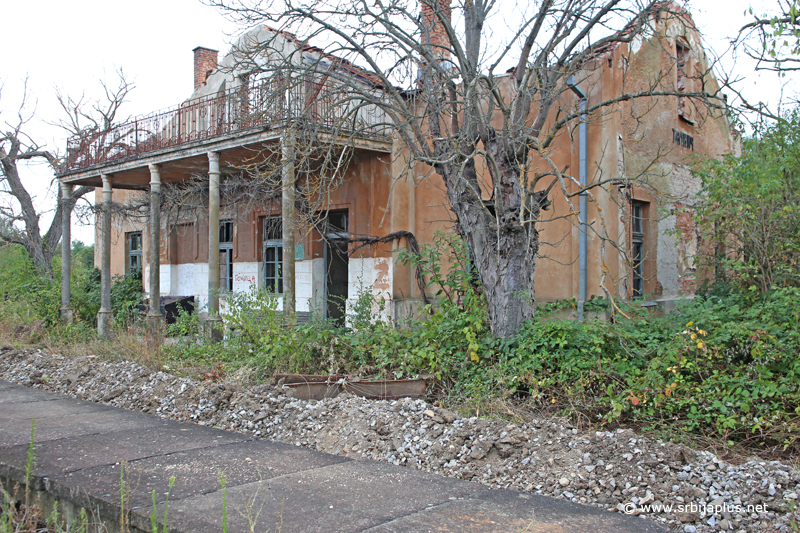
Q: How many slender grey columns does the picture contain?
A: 5